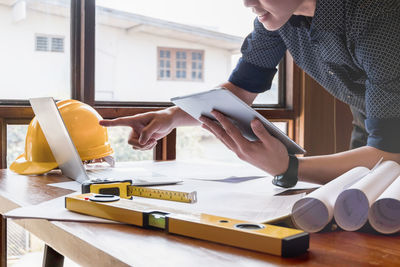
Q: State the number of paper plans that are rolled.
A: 3